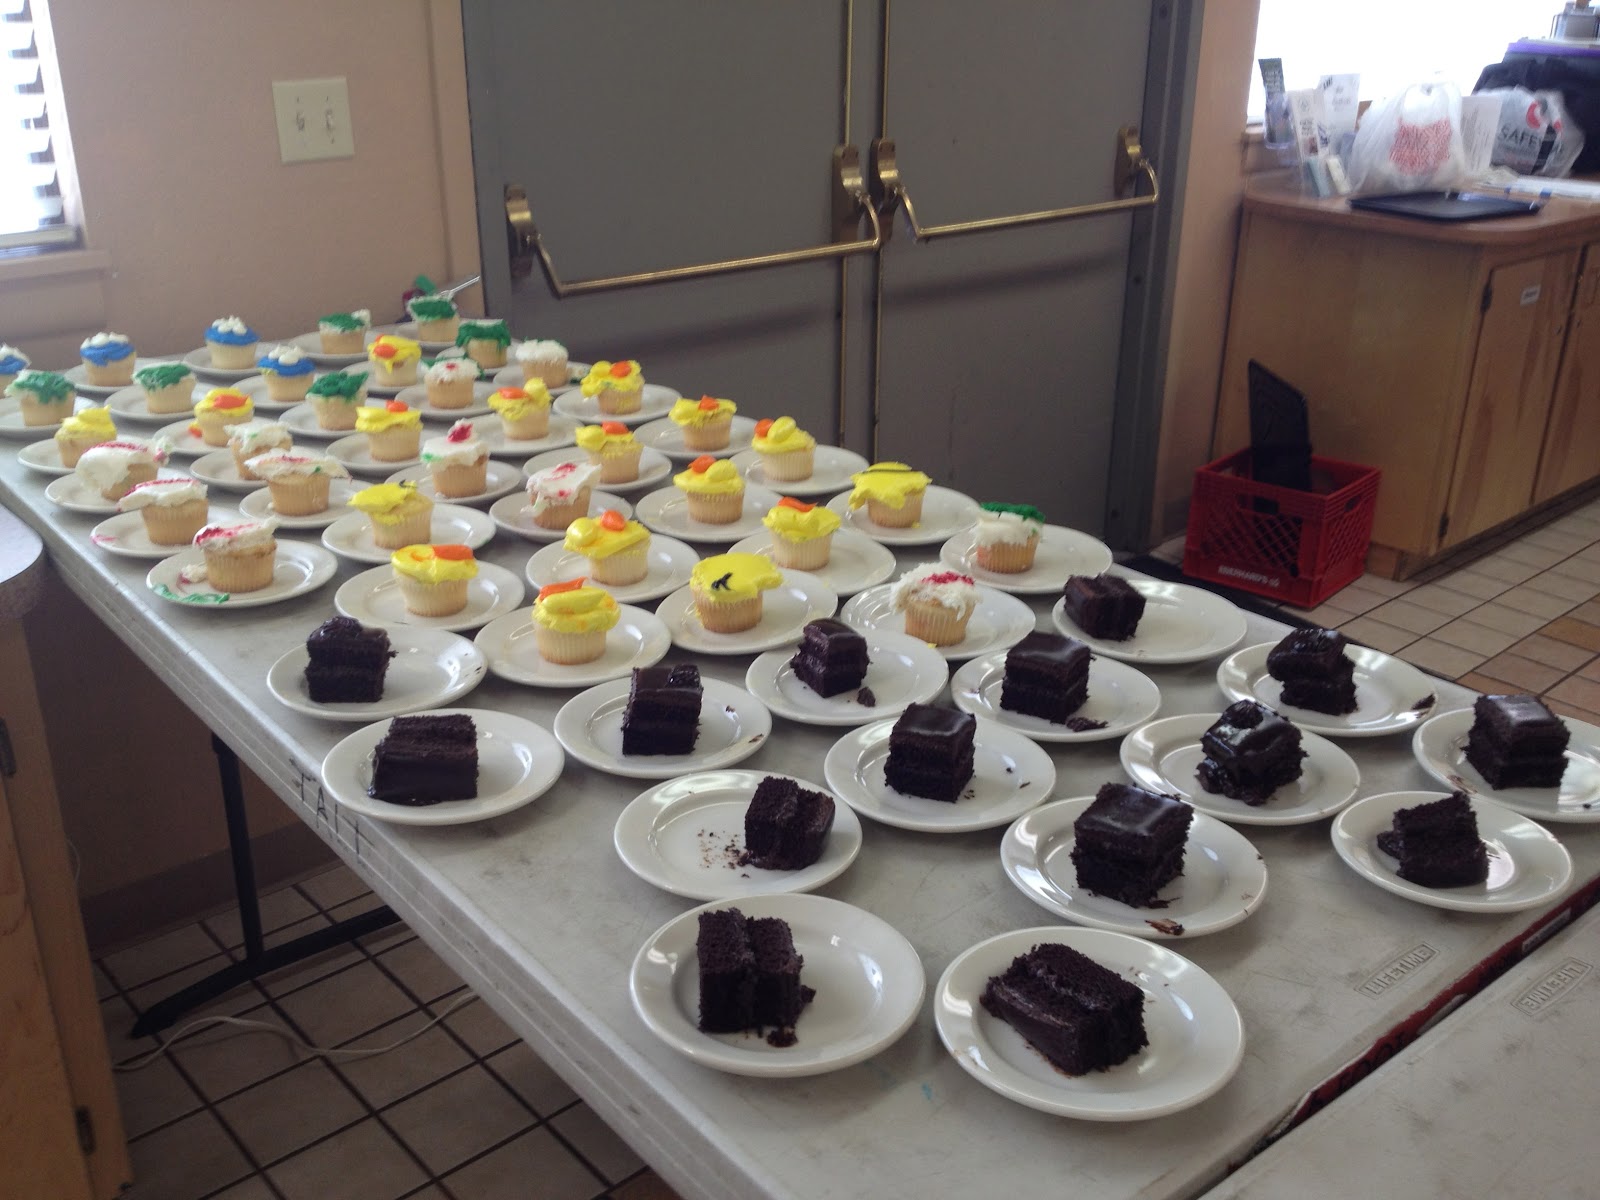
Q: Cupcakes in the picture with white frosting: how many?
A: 11